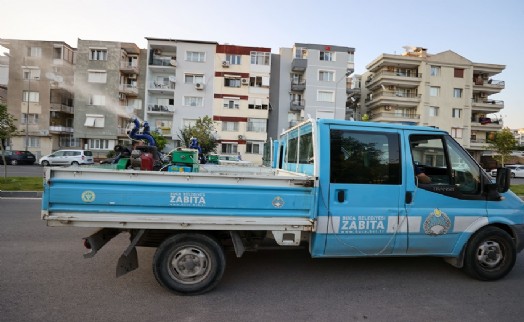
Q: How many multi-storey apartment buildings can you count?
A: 6